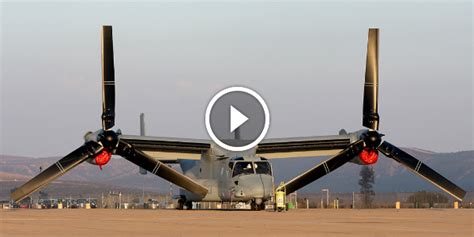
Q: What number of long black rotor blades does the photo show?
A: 6